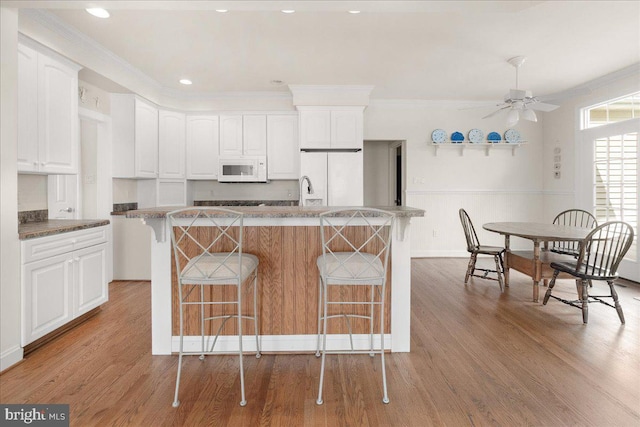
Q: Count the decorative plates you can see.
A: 5